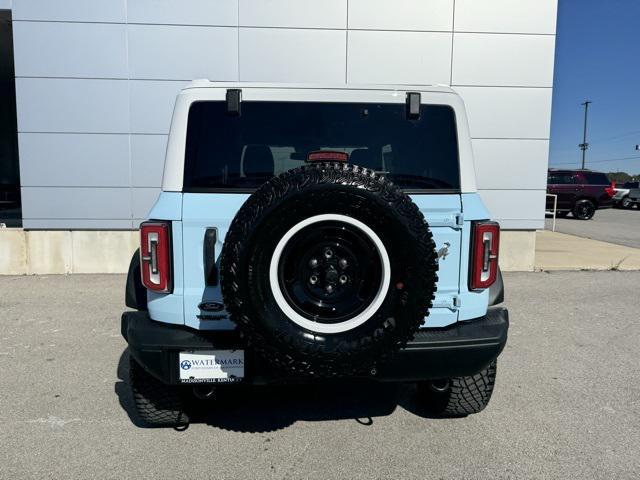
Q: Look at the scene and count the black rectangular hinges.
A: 2